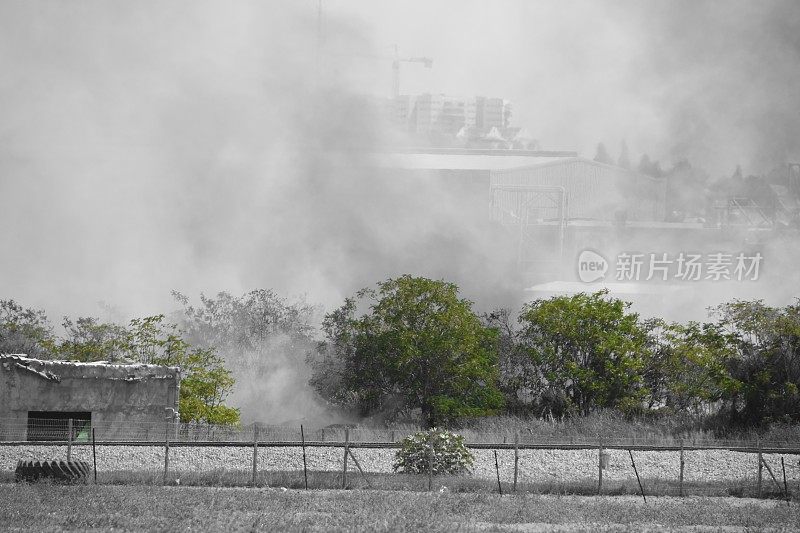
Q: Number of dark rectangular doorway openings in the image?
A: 1